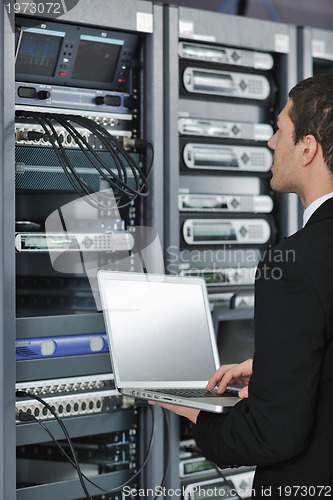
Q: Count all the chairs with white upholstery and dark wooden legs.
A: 0